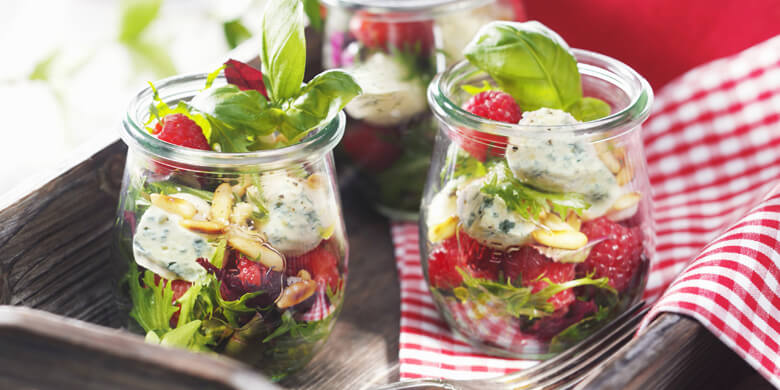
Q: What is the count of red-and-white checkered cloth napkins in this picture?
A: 1